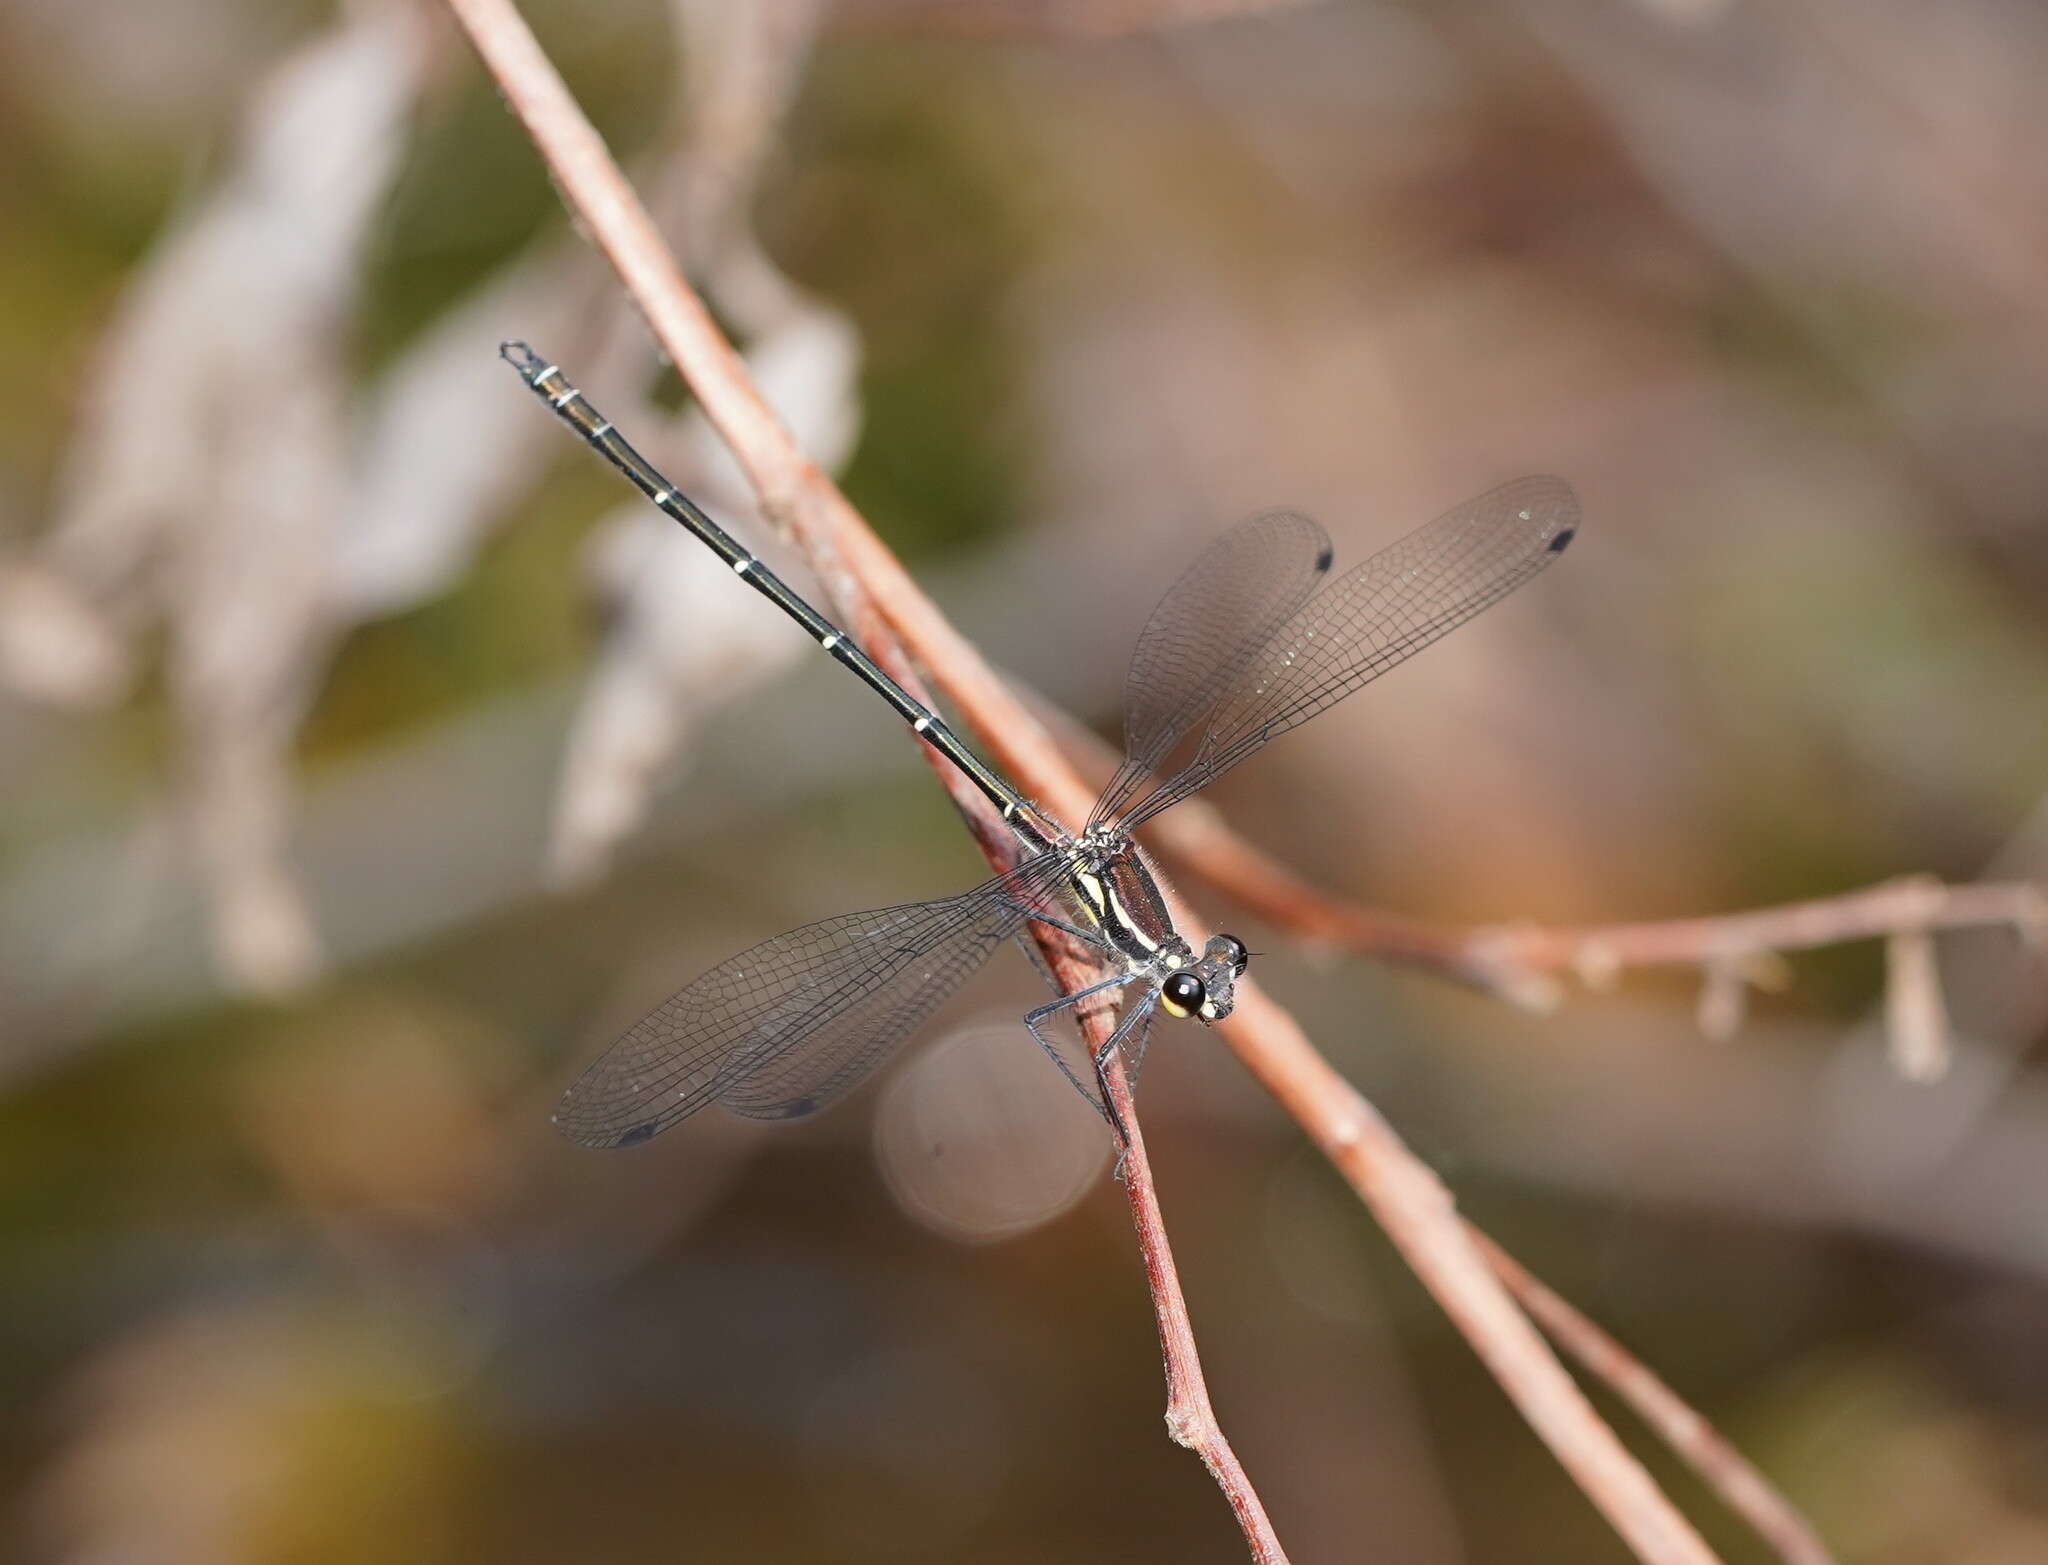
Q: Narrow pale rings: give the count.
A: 8